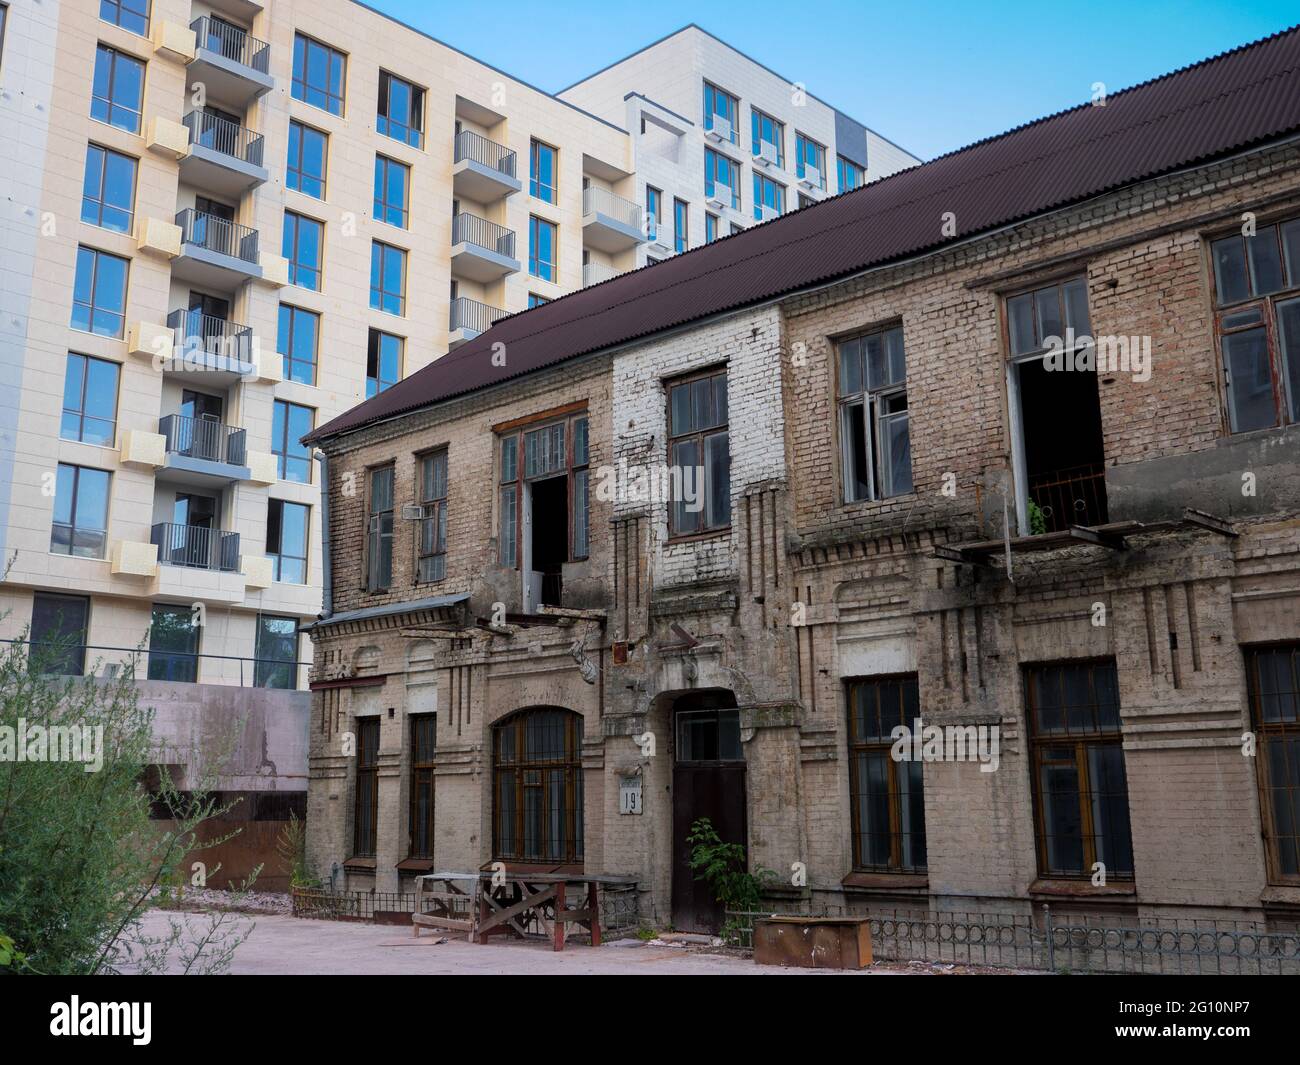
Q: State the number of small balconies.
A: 11